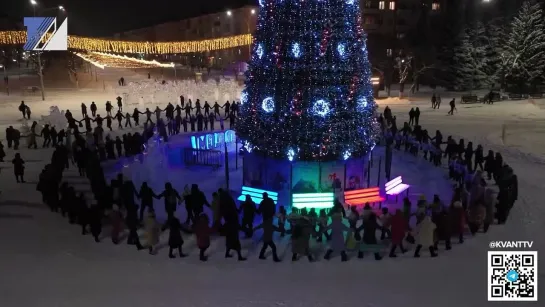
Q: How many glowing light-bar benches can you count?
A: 4